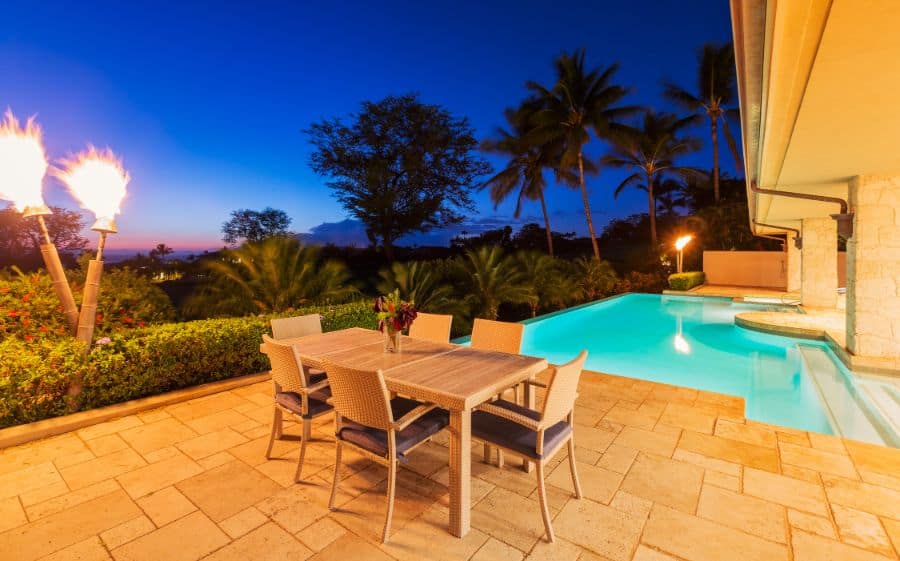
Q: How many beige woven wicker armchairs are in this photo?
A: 6